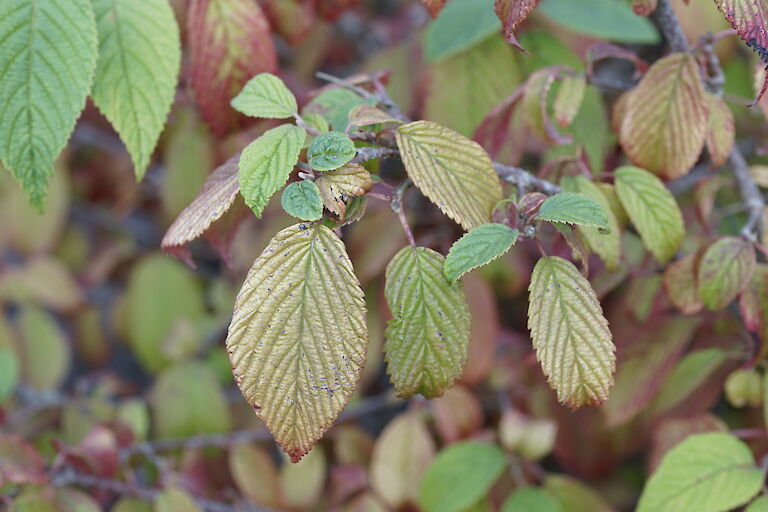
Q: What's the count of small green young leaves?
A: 6